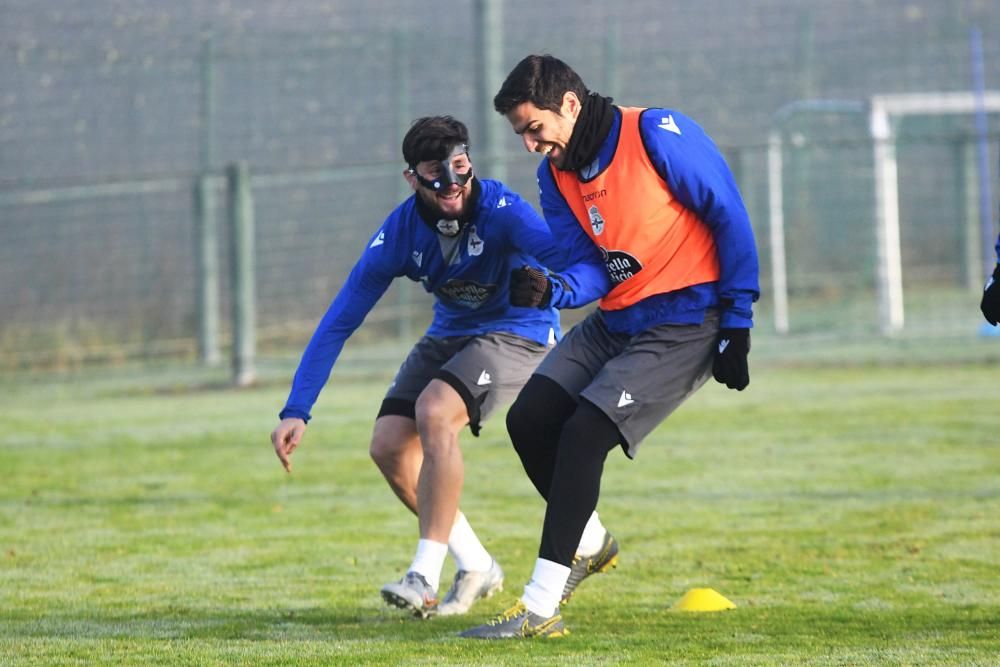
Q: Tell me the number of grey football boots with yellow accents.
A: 2